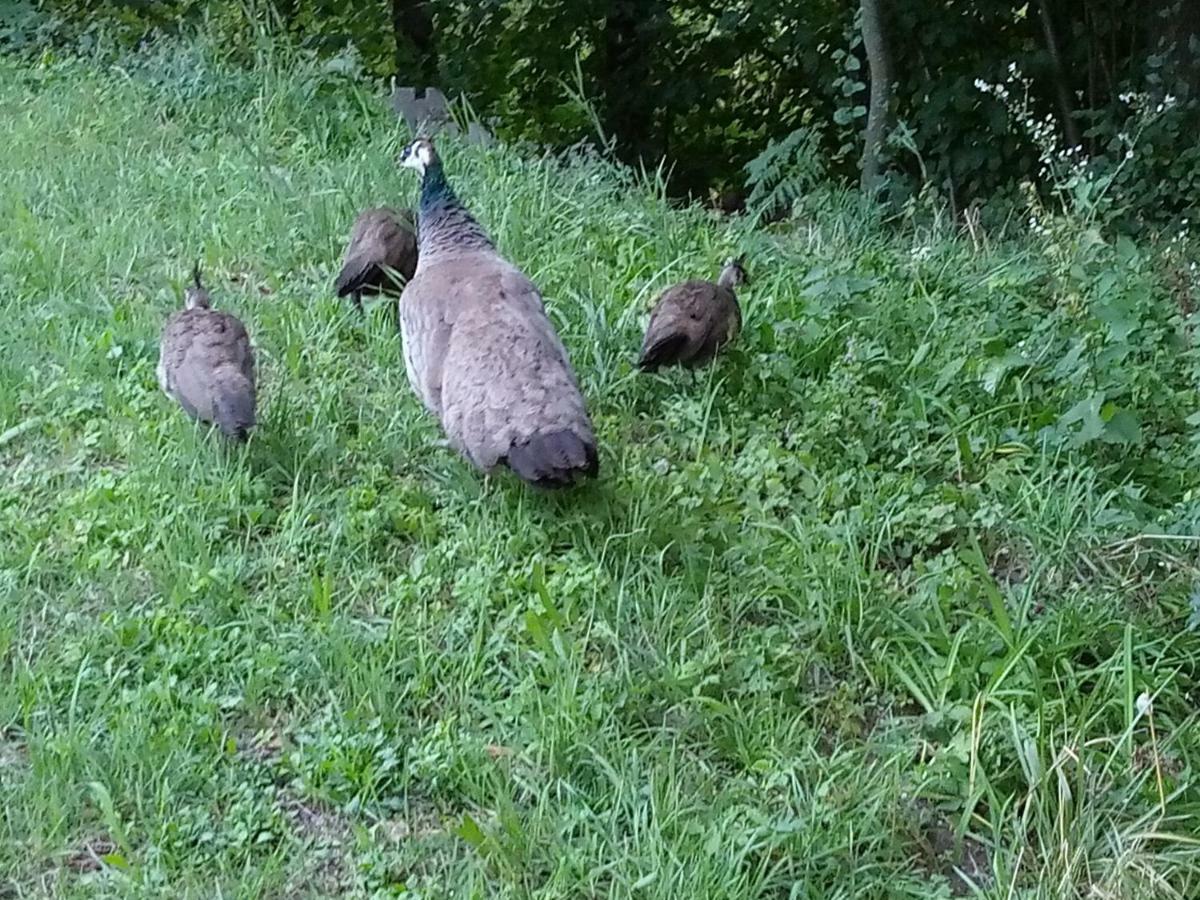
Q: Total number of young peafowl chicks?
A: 3